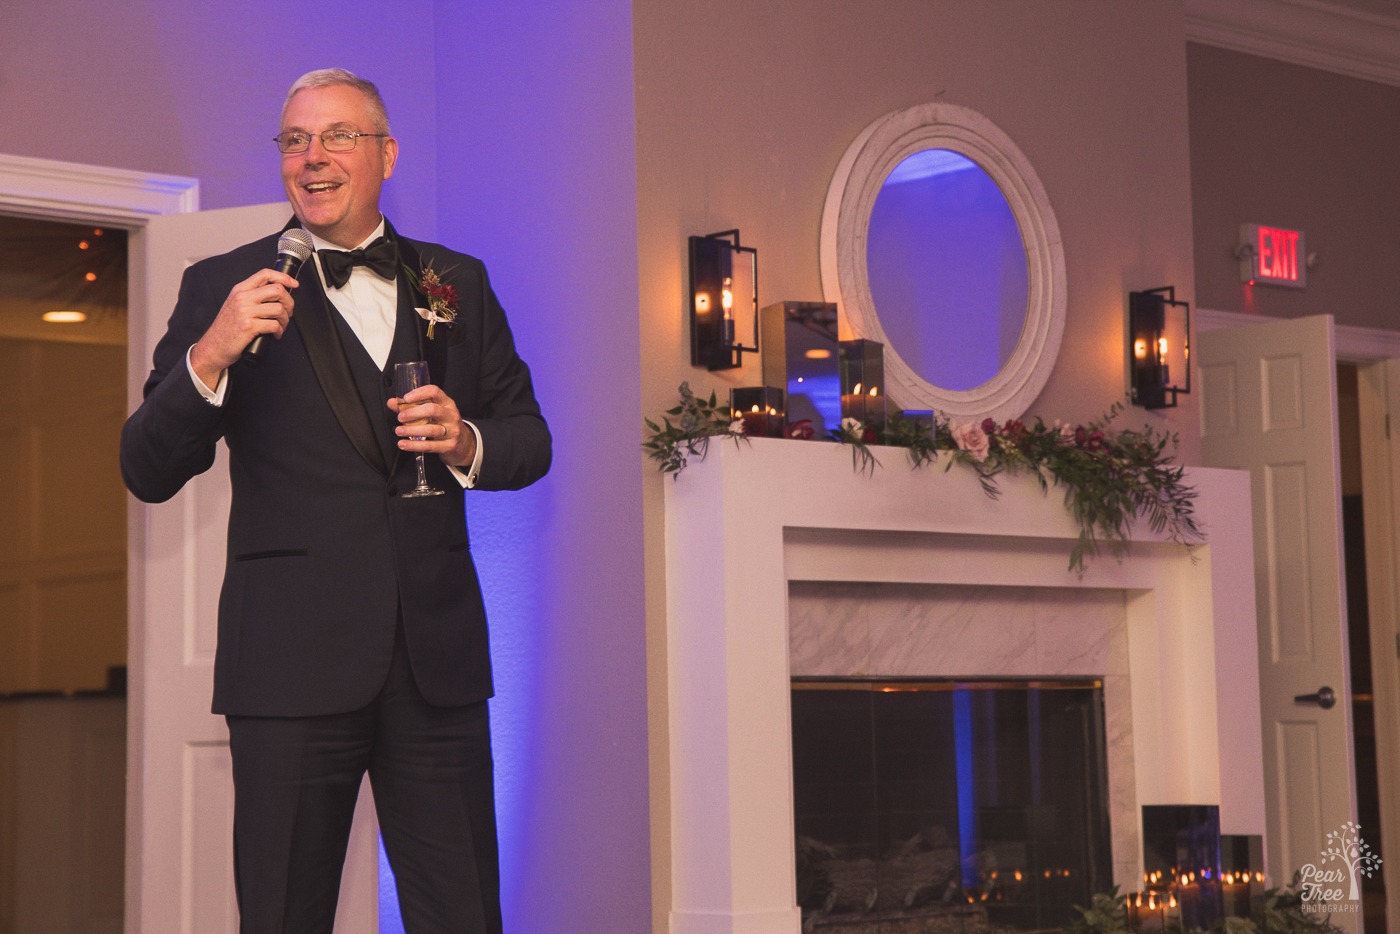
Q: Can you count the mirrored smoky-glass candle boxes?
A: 7